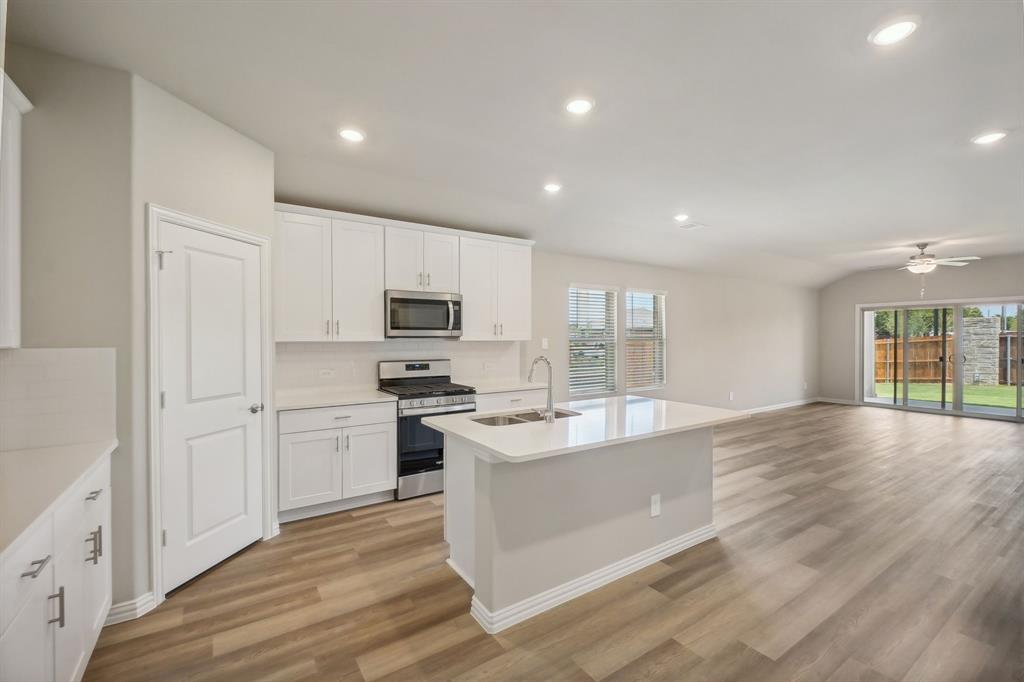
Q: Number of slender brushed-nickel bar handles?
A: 15